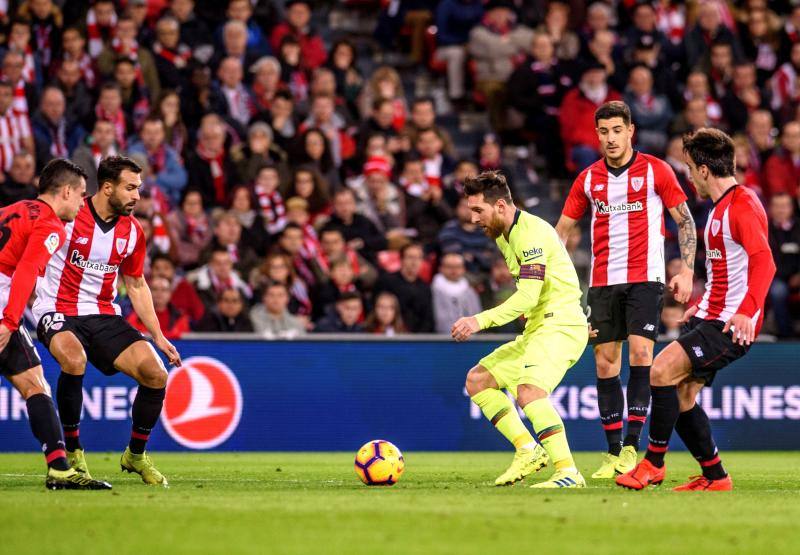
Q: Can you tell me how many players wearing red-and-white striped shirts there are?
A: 4